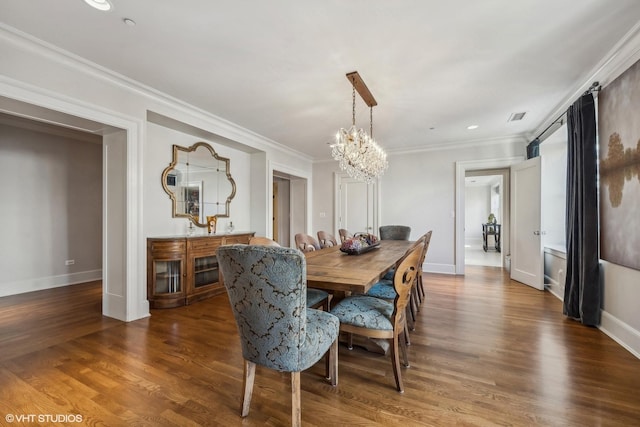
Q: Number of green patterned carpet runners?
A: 0